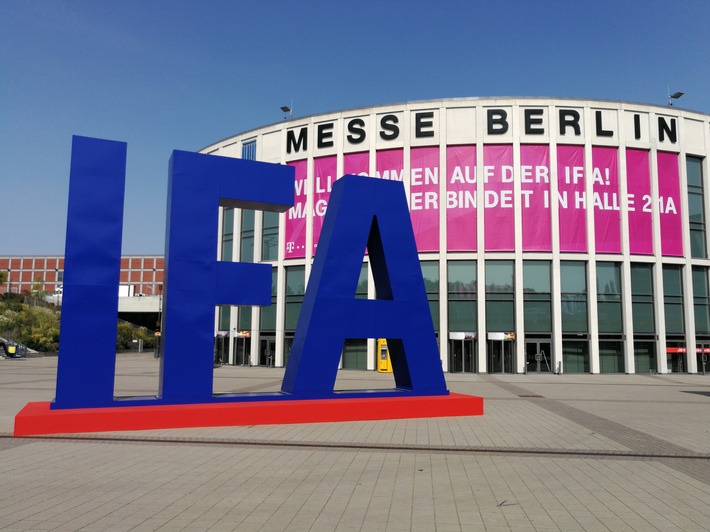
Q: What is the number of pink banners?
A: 12